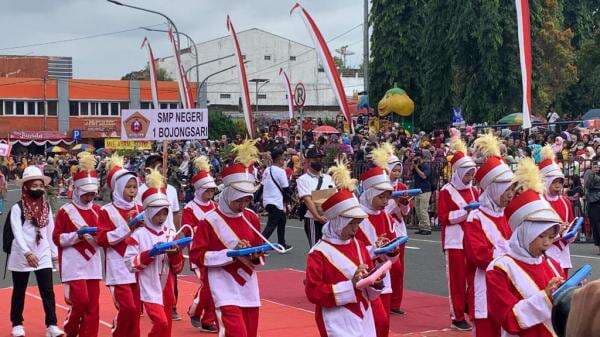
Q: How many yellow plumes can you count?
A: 12